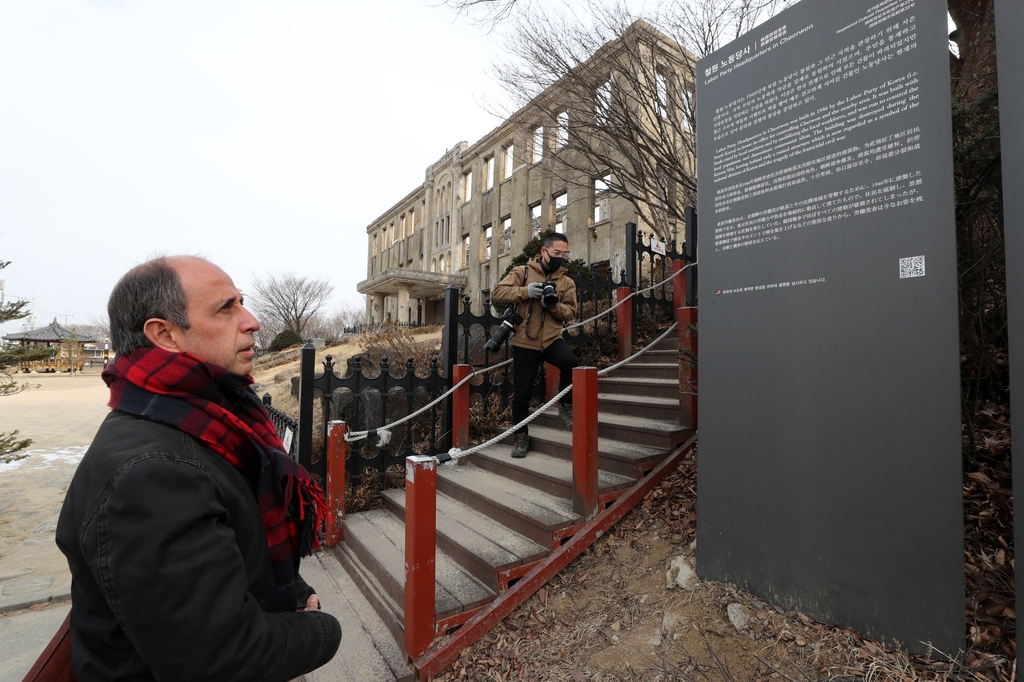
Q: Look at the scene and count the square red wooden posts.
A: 8